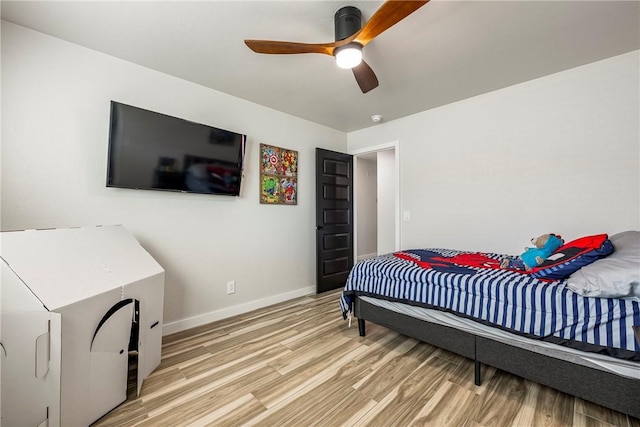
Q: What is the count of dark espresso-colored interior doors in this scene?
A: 1